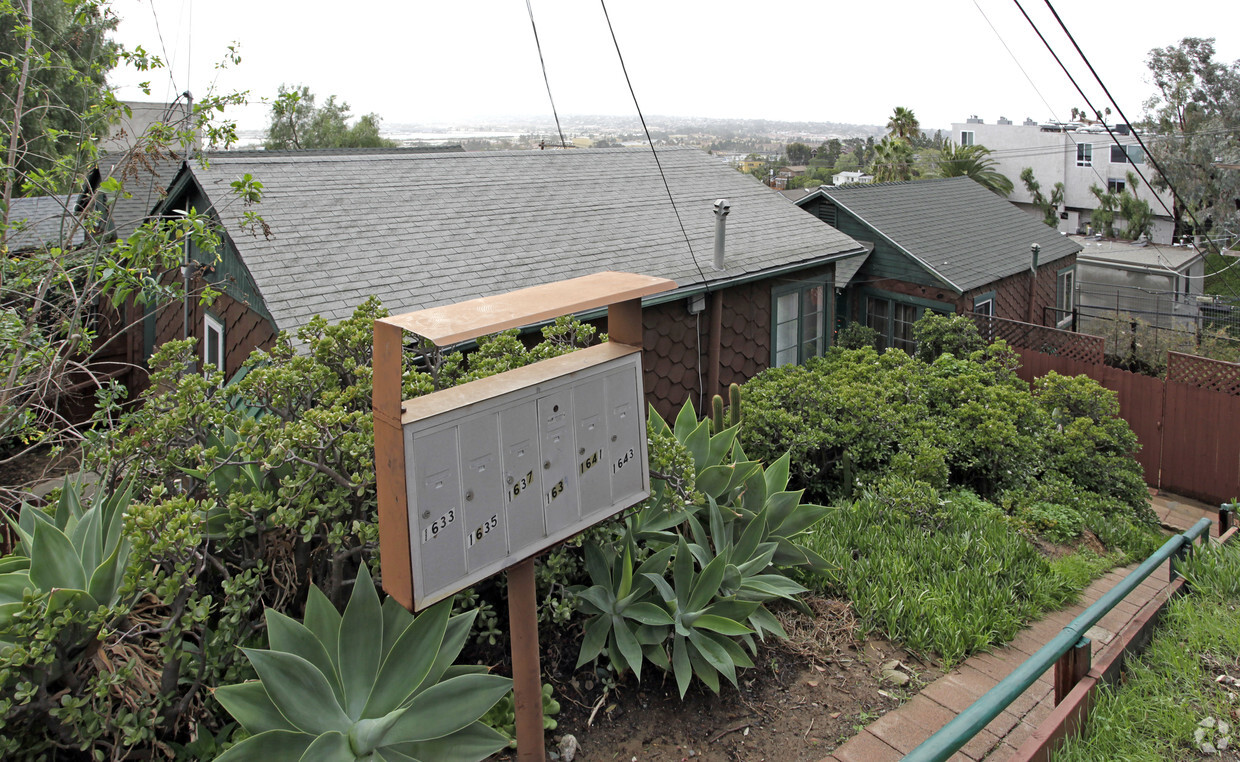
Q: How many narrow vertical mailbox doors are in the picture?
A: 6